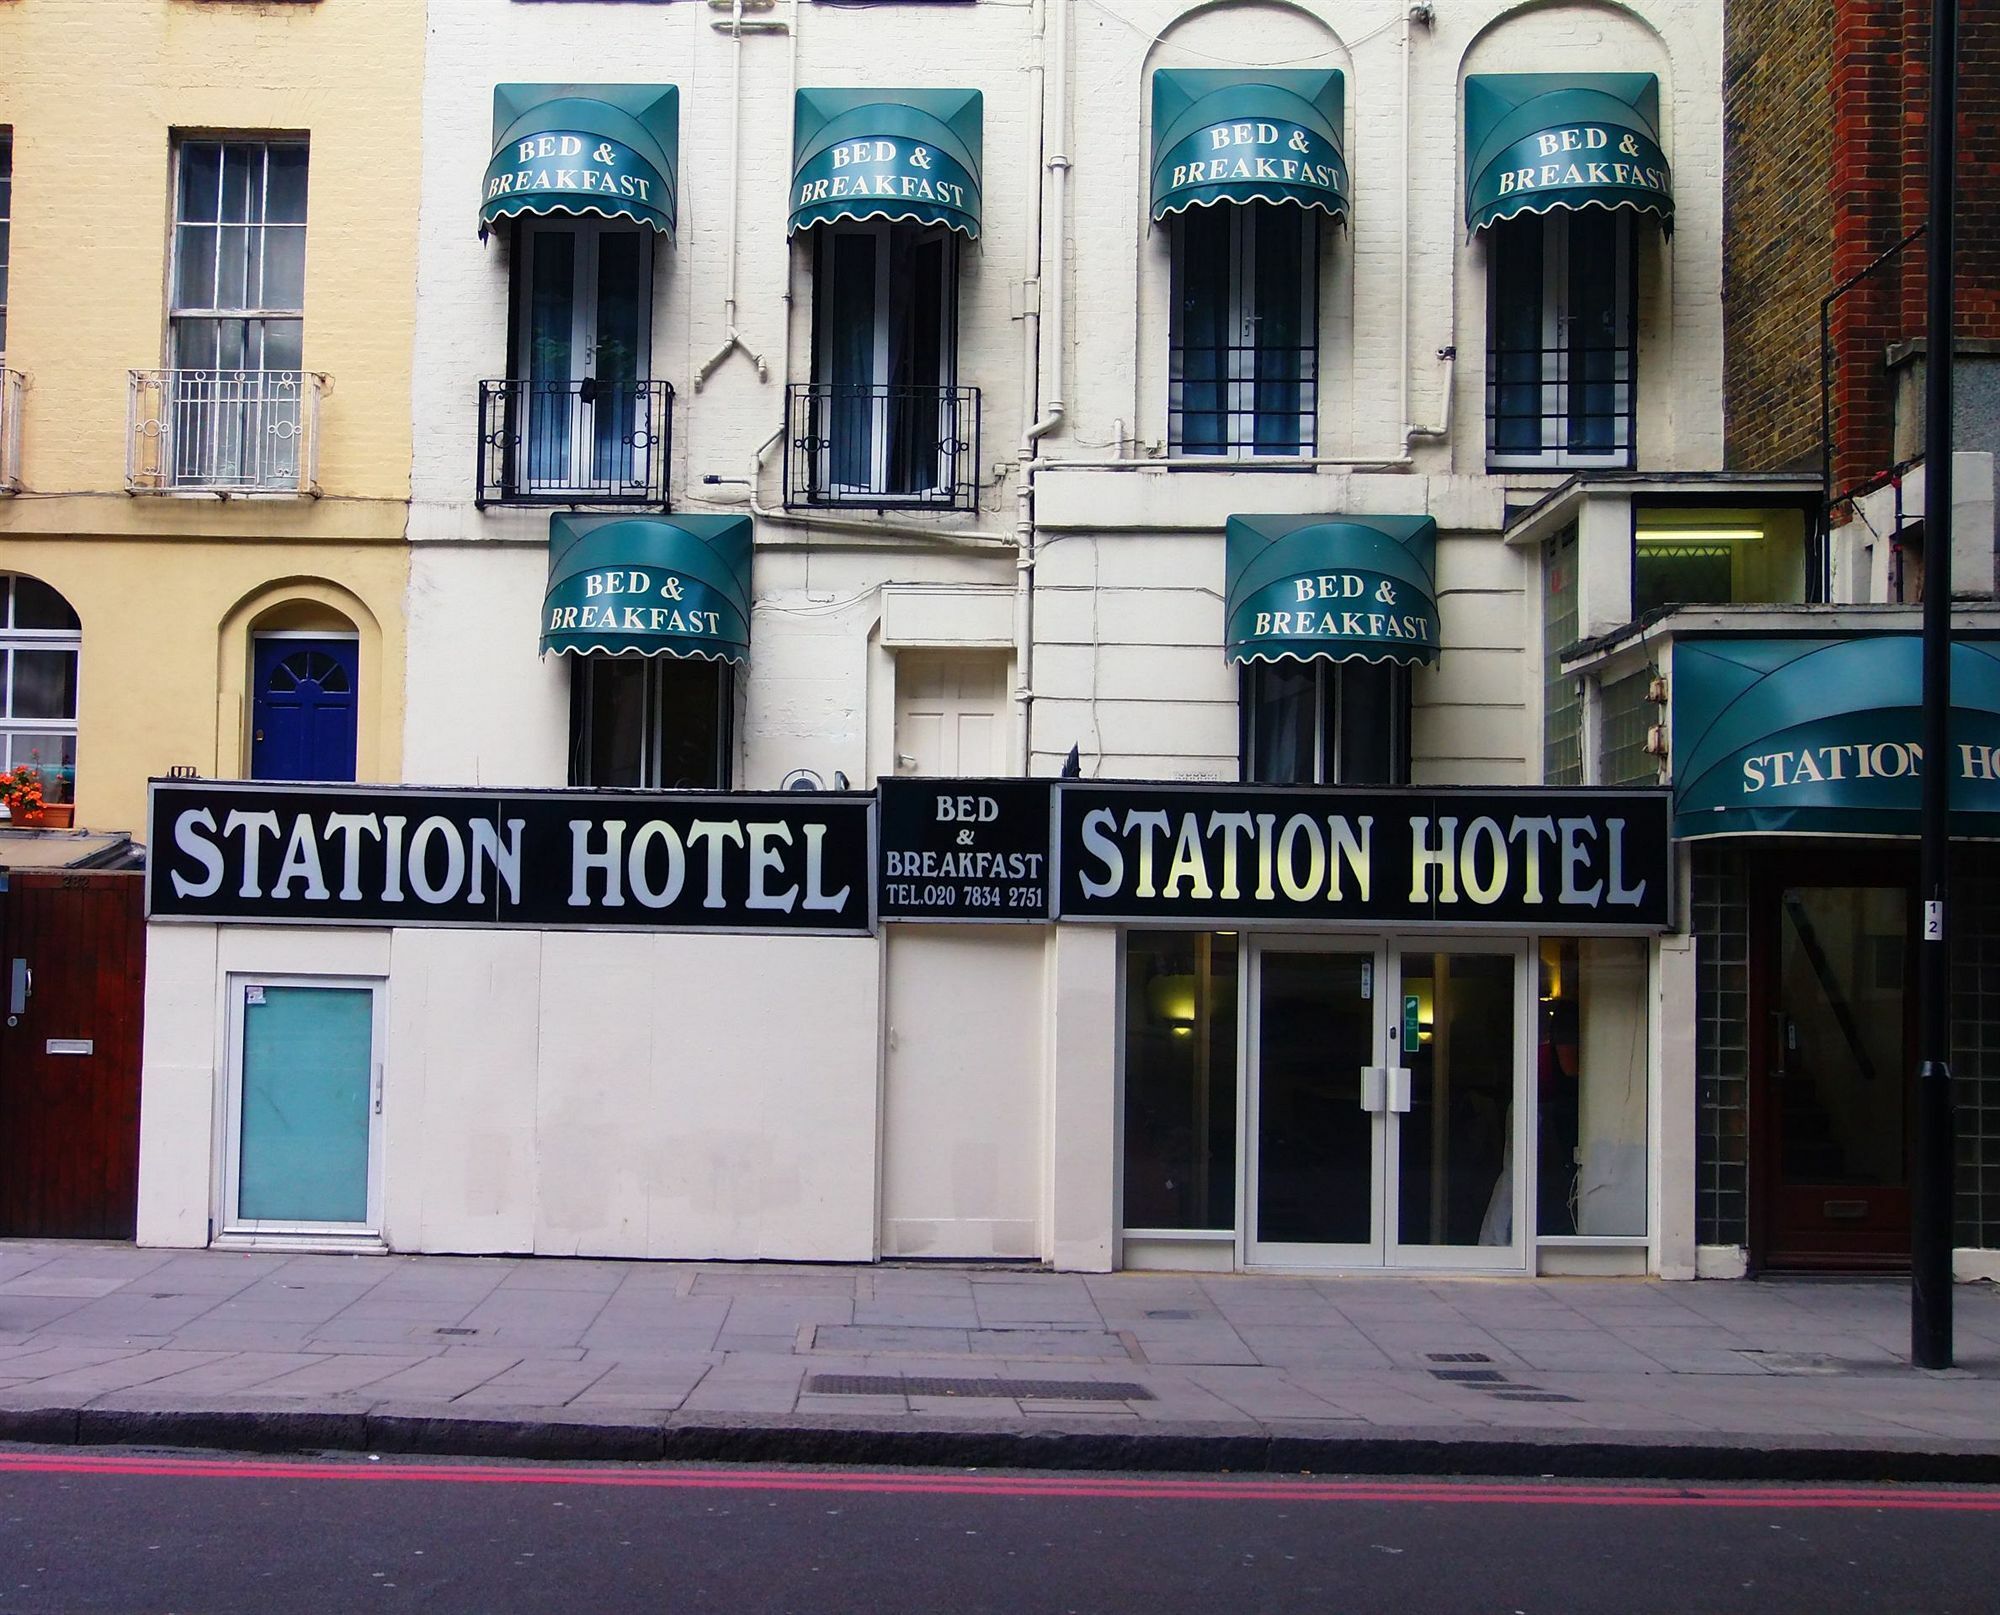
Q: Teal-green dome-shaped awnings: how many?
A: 7